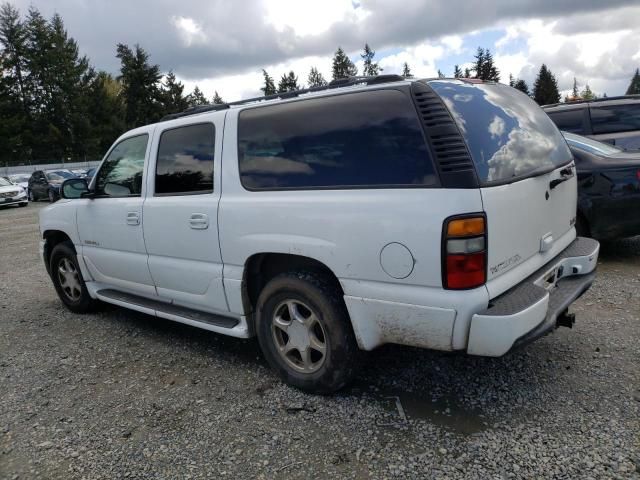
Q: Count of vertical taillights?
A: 1